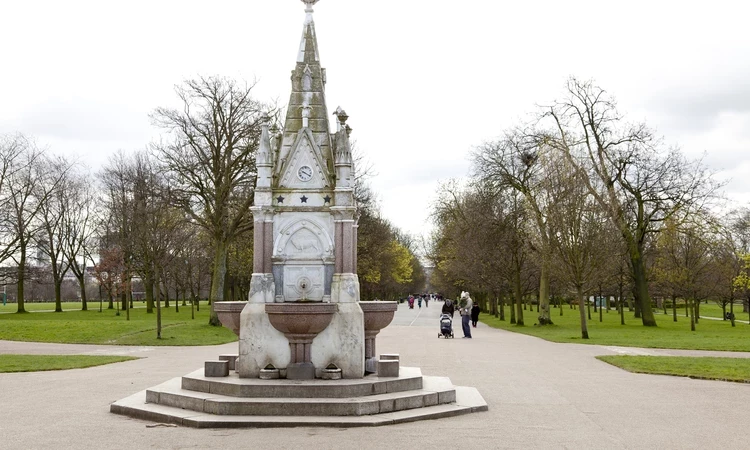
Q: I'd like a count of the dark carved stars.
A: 3